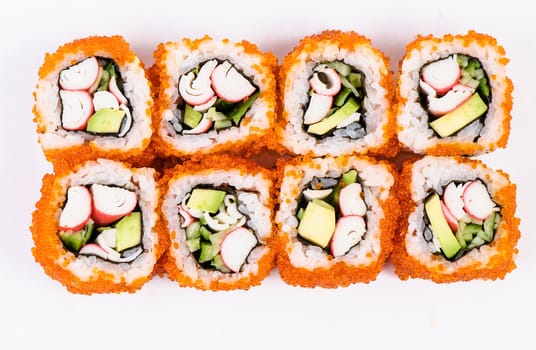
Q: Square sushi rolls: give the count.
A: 8